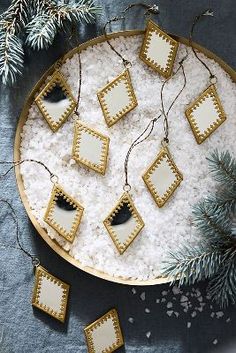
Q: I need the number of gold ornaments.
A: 10